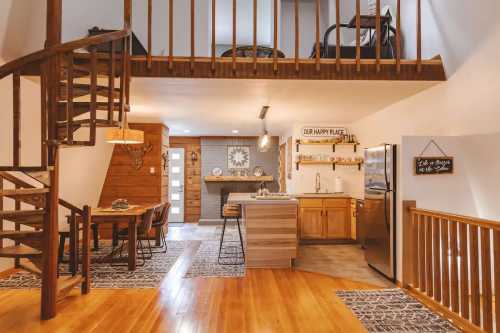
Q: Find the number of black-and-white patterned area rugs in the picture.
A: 3